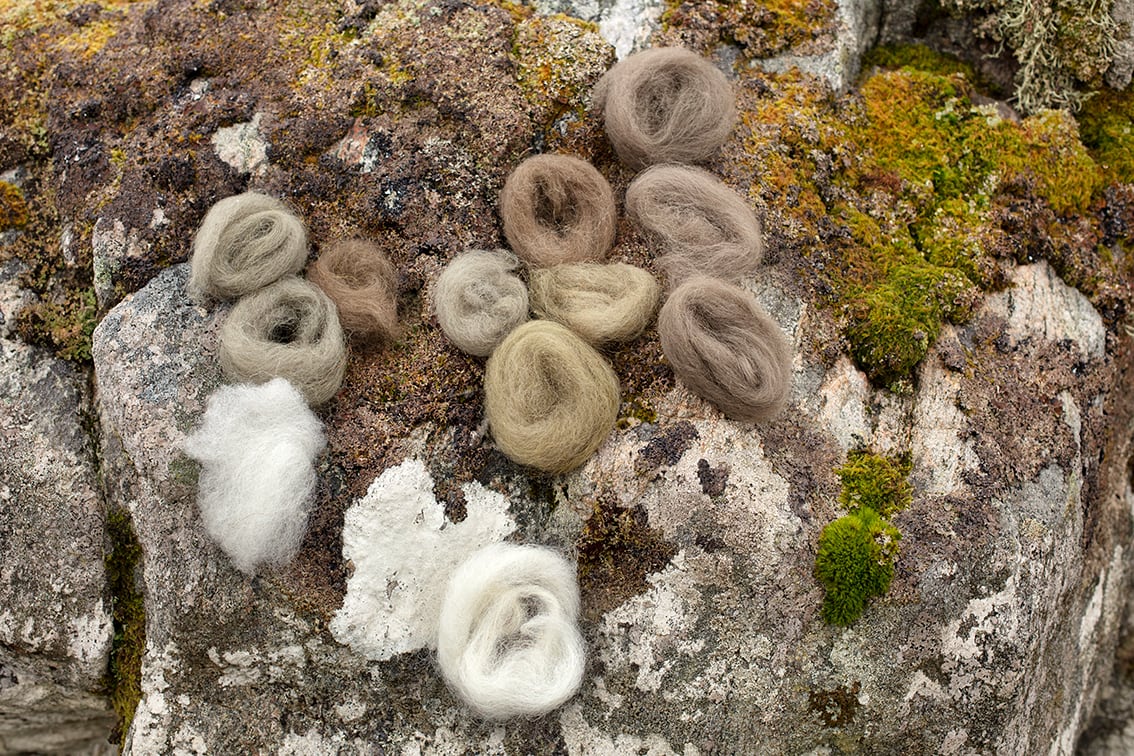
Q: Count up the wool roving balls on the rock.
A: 12